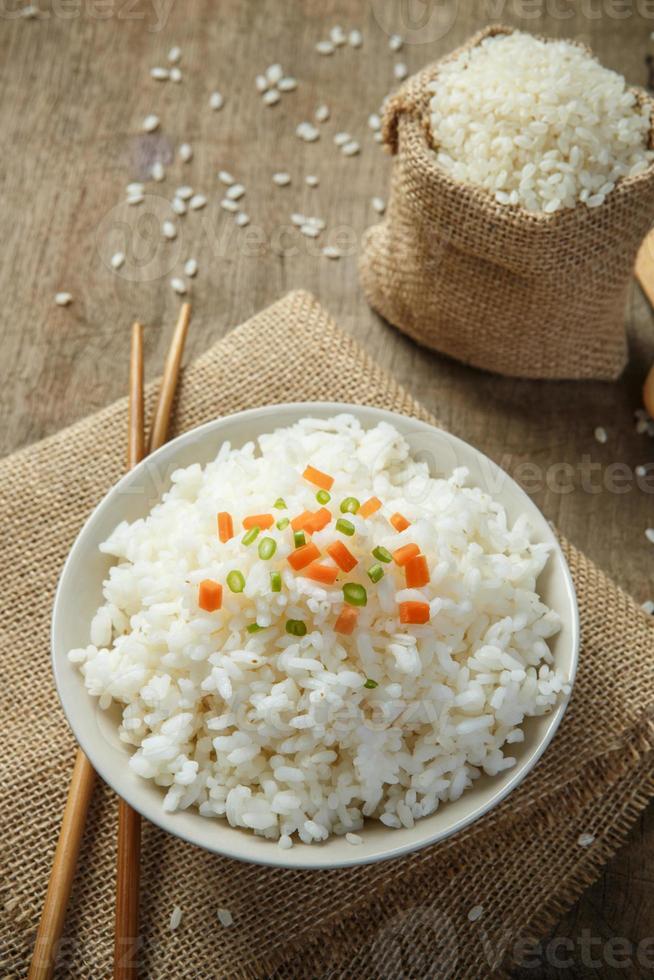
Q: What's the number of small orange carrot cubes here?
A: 15